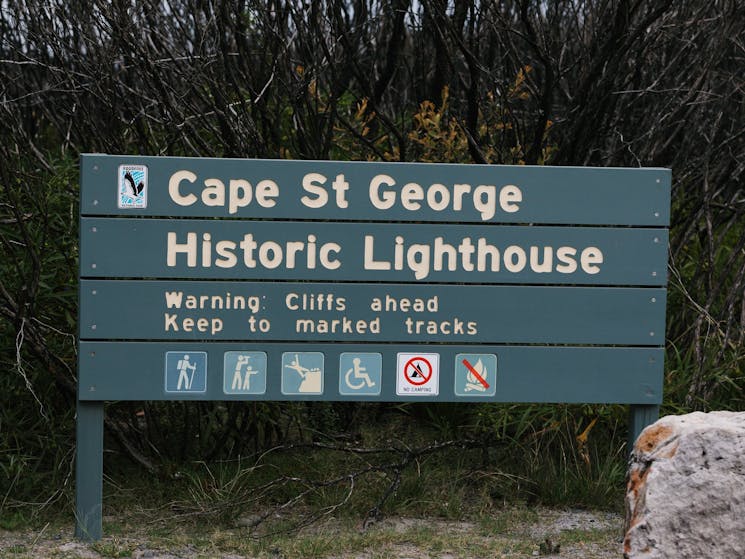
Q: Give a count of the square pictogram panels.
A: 6